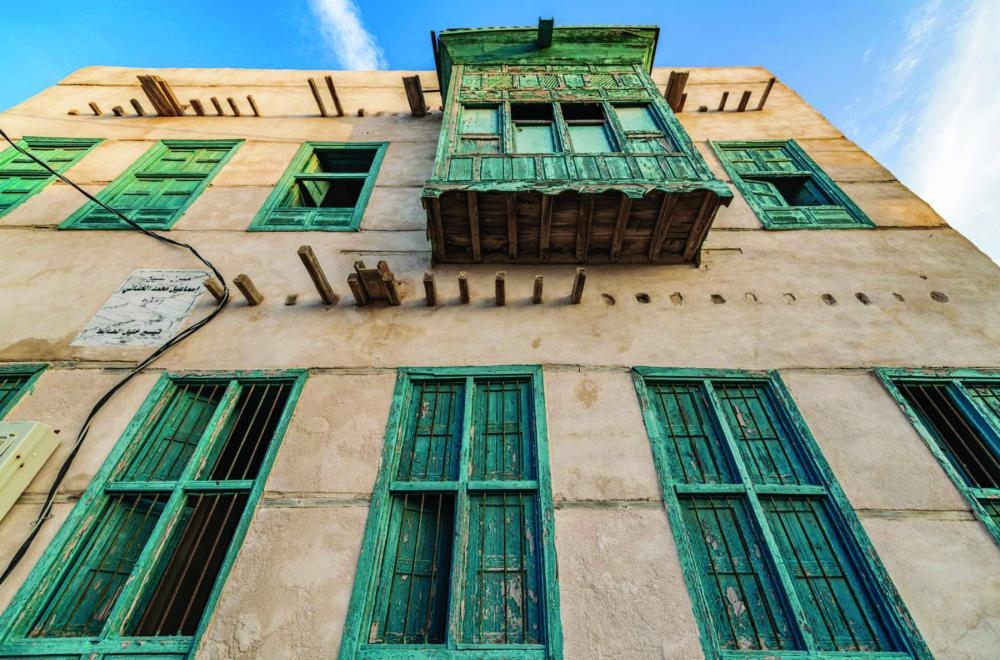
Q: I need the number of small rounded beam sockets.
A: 10